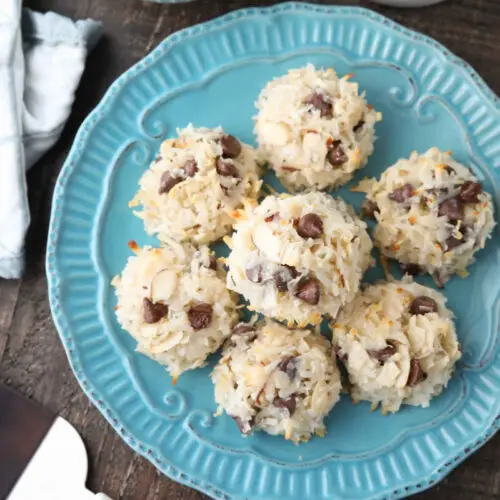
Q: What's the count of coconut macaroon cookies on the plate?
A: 7